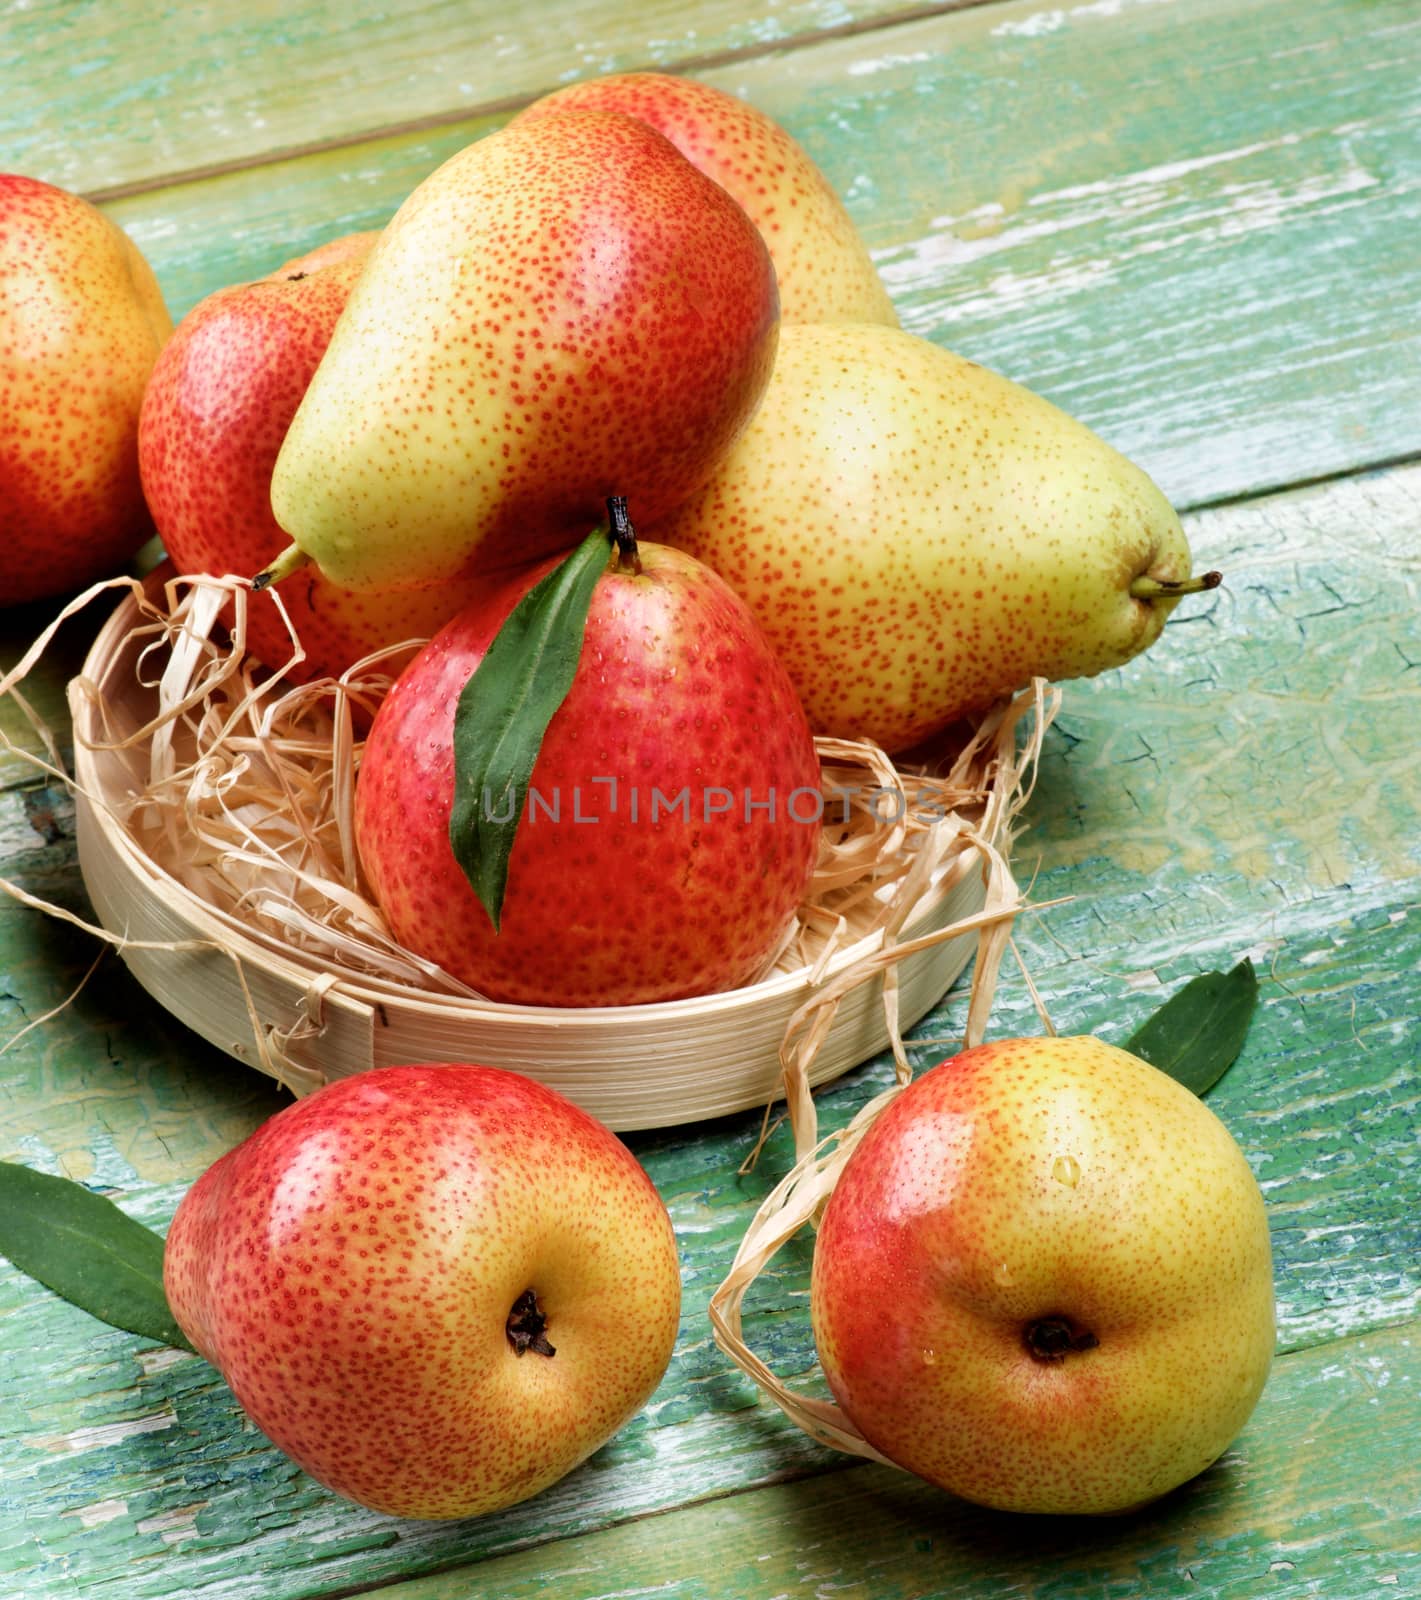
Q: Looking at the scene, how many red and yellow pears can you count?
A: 8